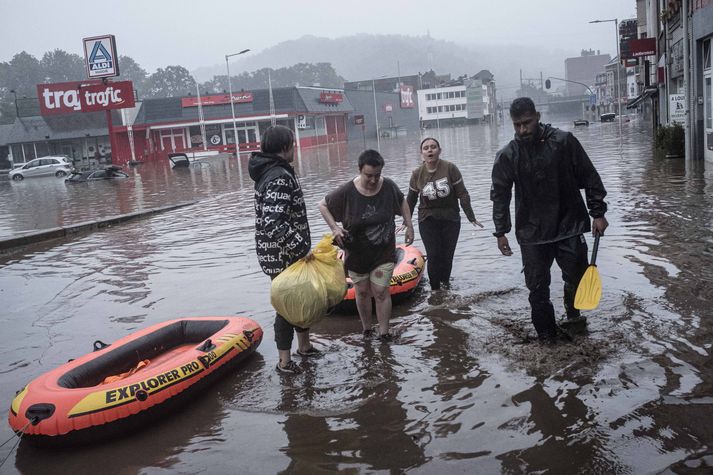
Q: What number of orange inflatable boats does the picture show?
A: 2